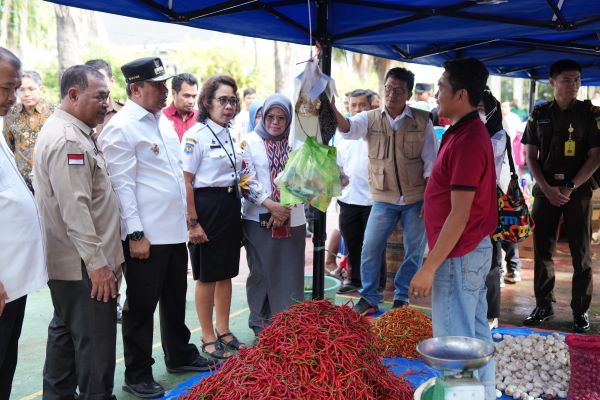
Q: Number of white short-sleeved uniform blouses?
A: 1